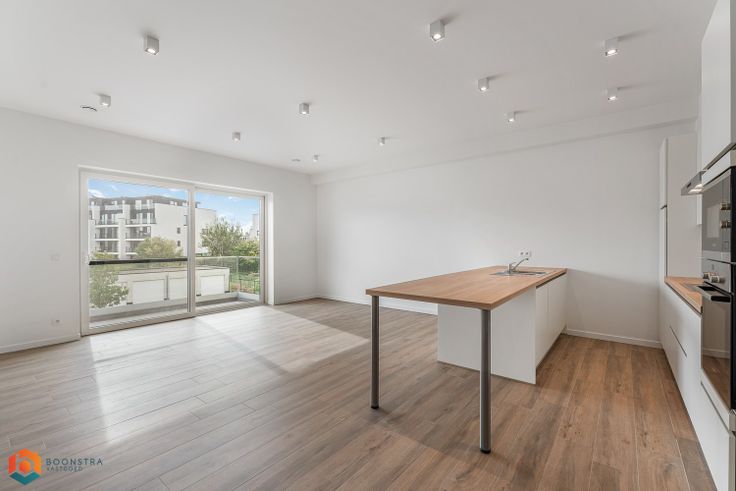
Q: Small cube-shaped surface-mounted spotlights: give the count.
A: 11